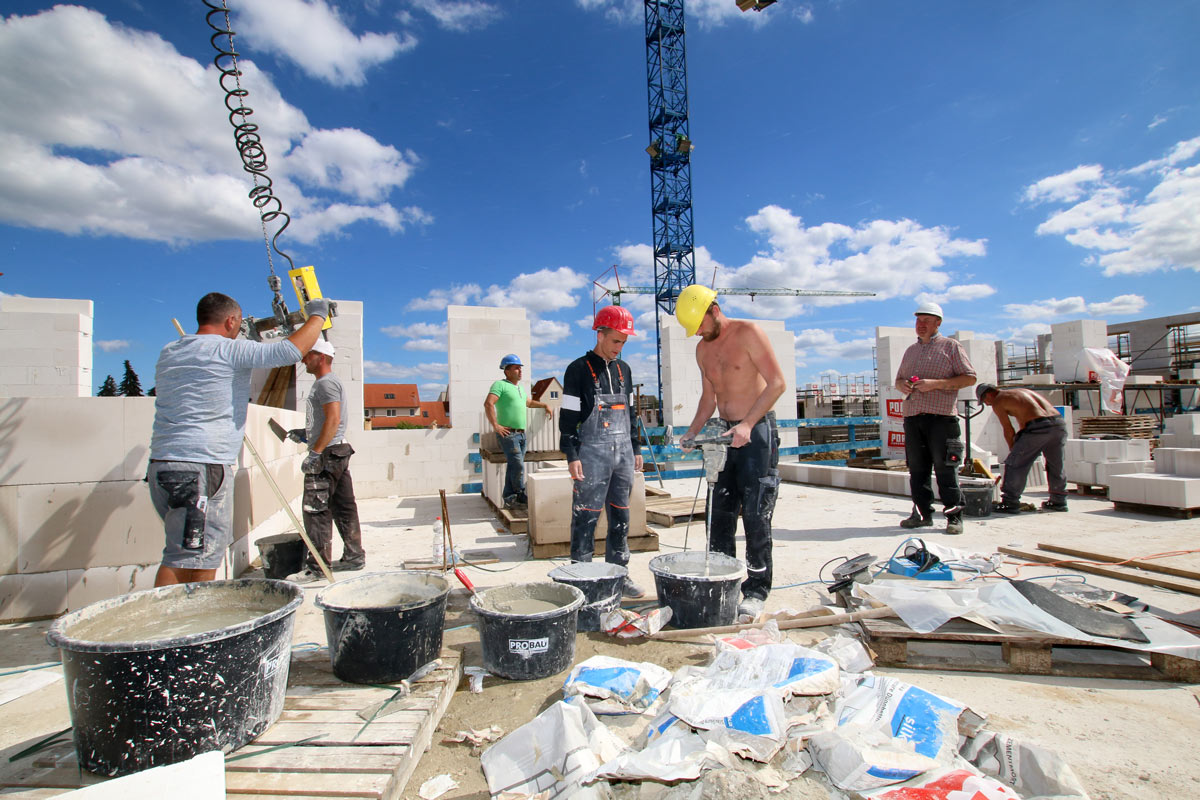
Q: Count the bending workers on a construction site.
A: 1